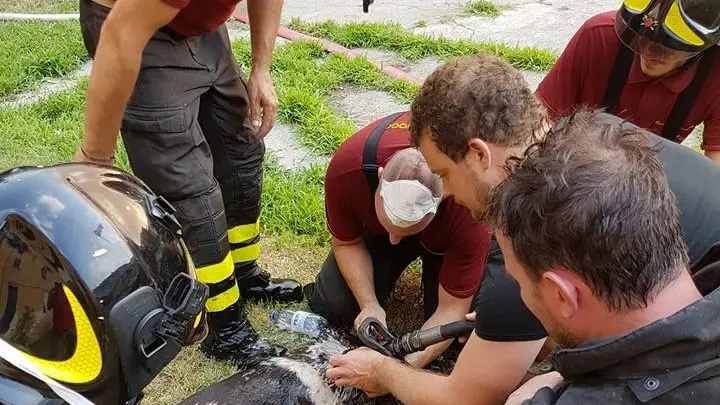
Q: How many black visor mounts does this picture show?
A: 1